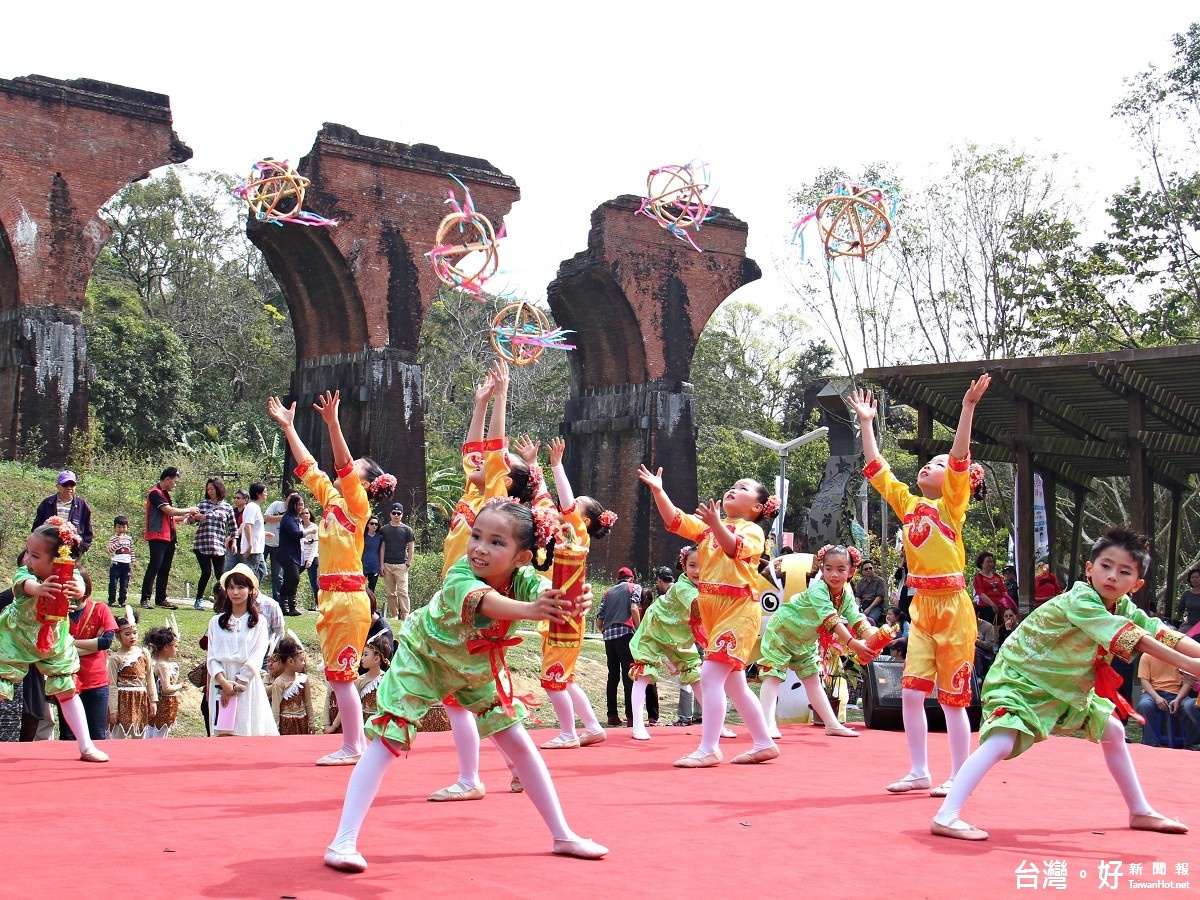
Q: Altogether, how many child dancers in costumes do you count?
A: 10